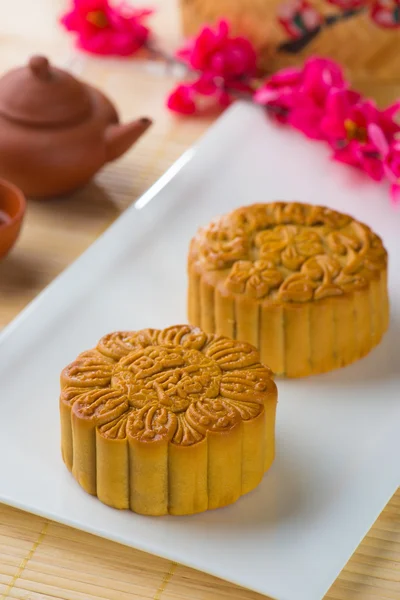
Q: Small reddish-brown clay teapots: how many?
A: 1